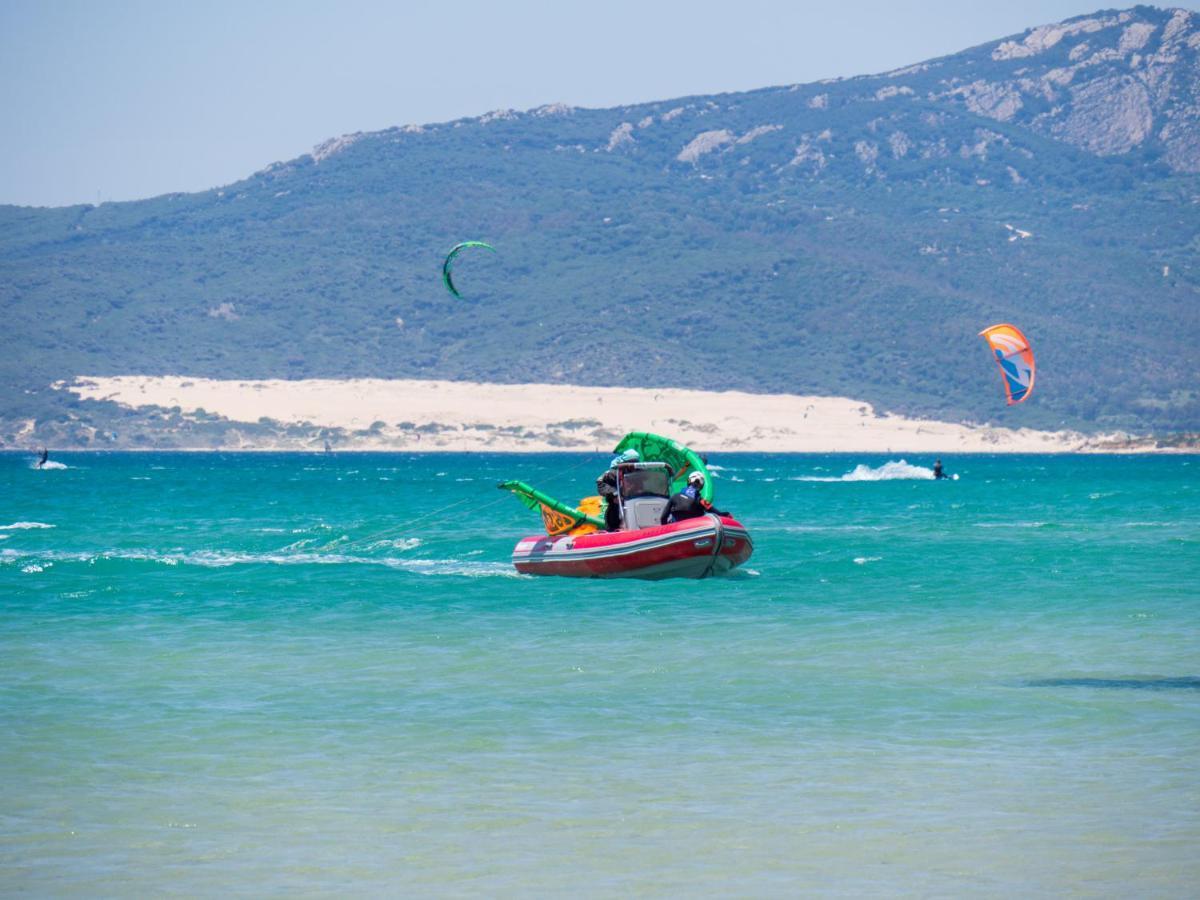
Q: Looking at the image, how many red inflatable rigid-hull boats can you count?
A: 1